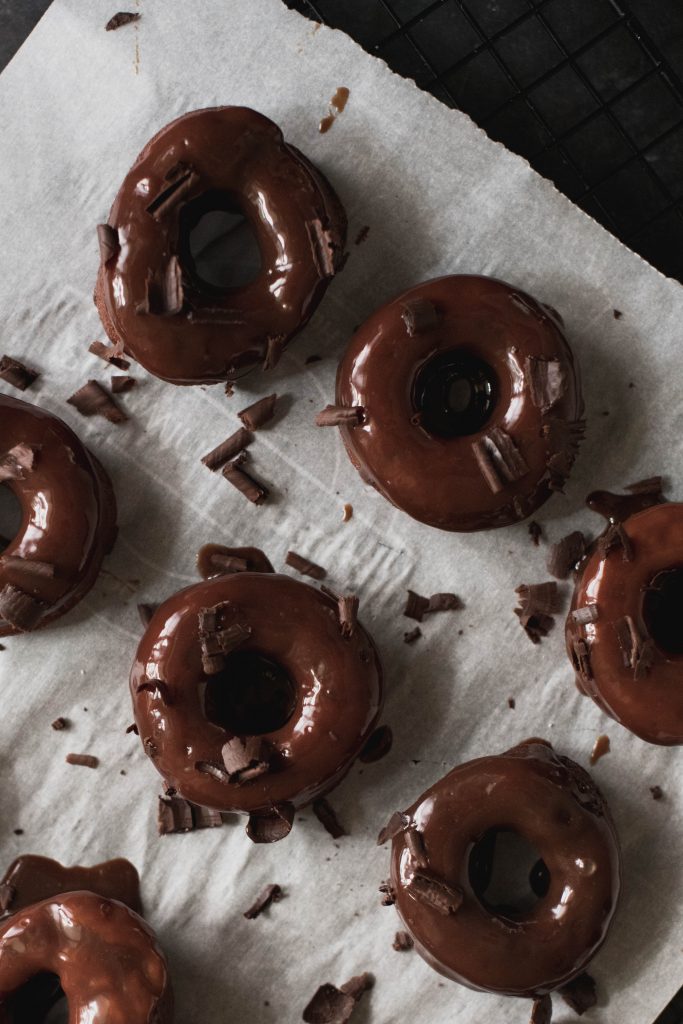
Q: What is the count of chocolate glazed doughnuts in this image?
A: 7